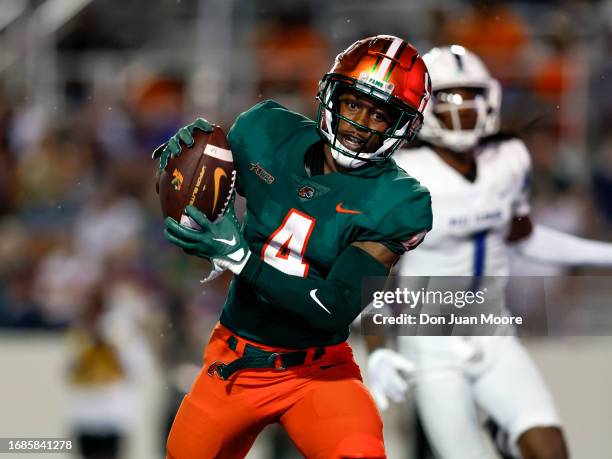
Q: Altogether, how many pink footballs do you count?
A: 0